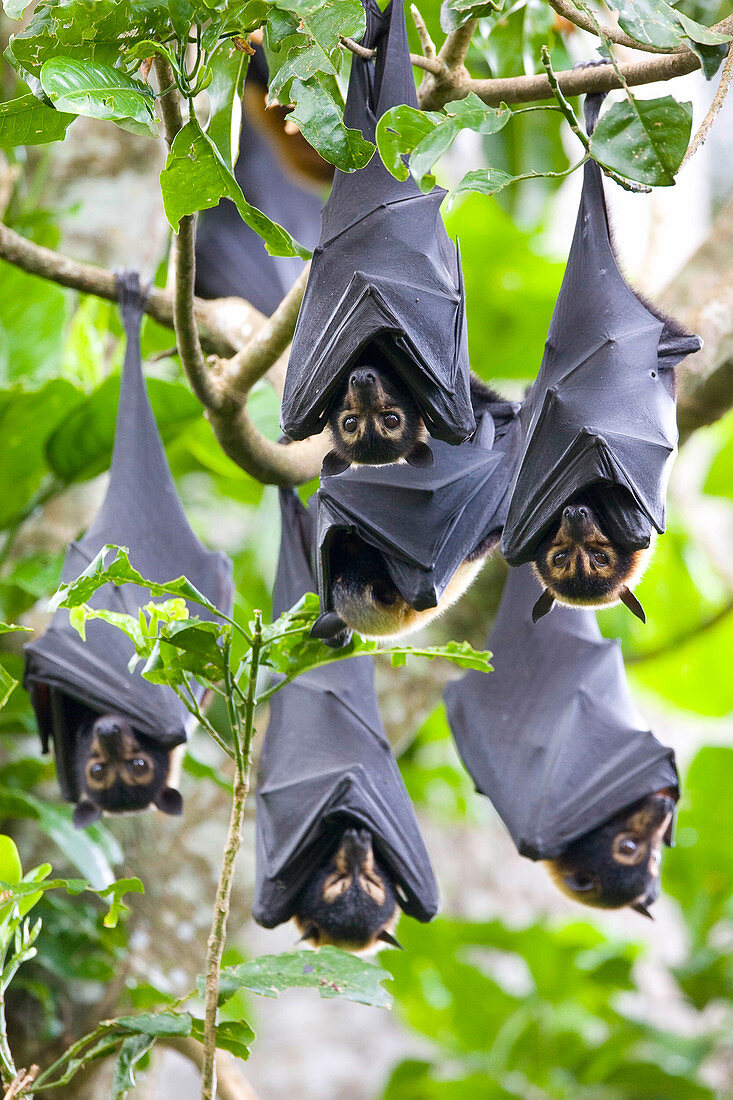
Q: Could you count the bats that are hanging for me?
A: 7